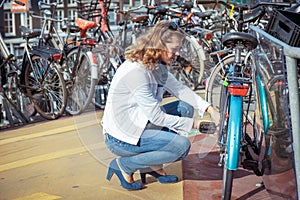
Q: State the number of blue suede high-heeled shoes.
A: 2